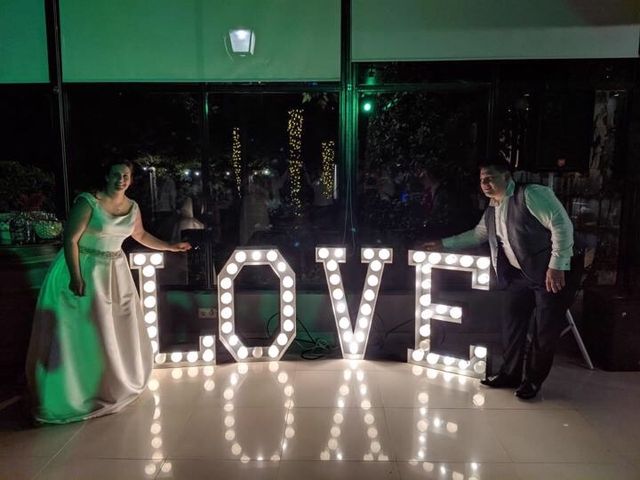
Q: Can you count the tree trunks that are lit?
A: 3